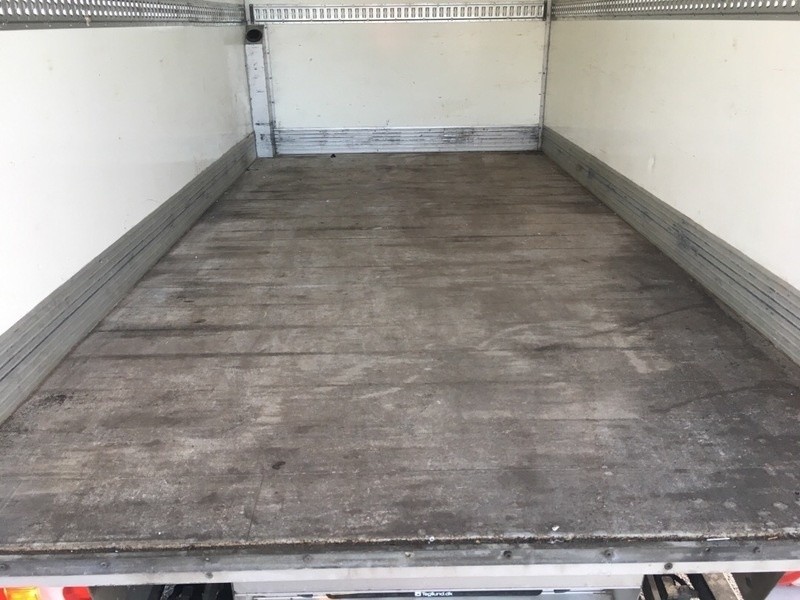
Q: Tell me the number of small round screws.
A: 11